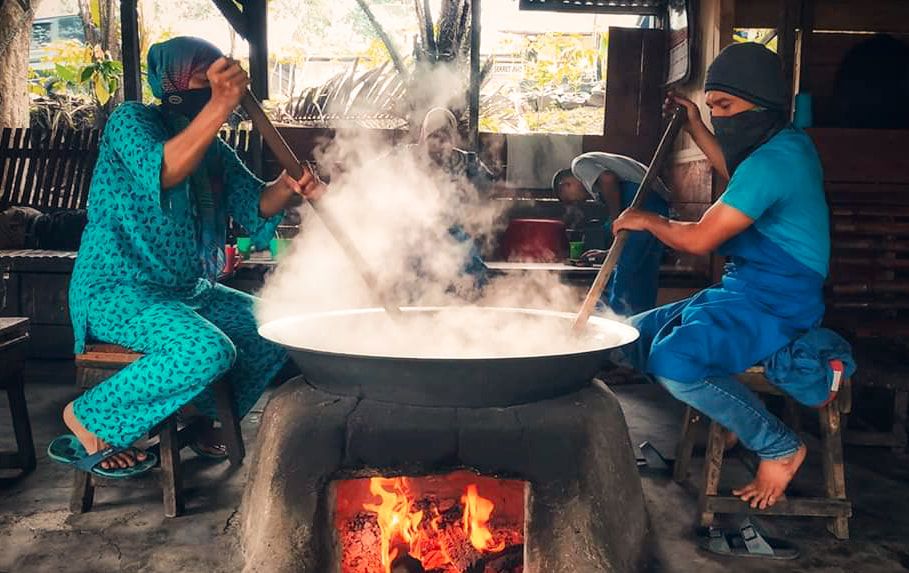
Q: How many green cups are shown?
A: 3